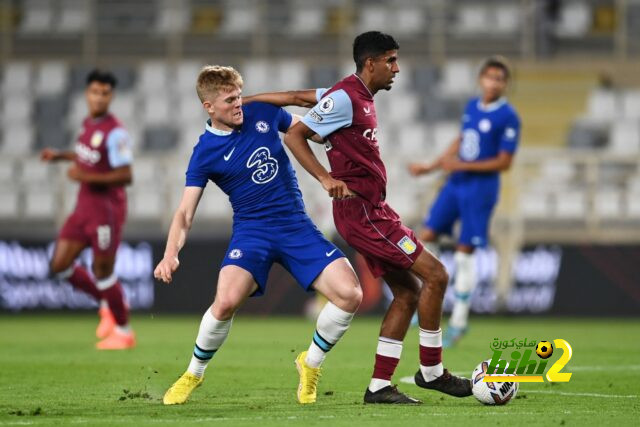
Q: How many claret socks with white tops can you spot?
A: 4